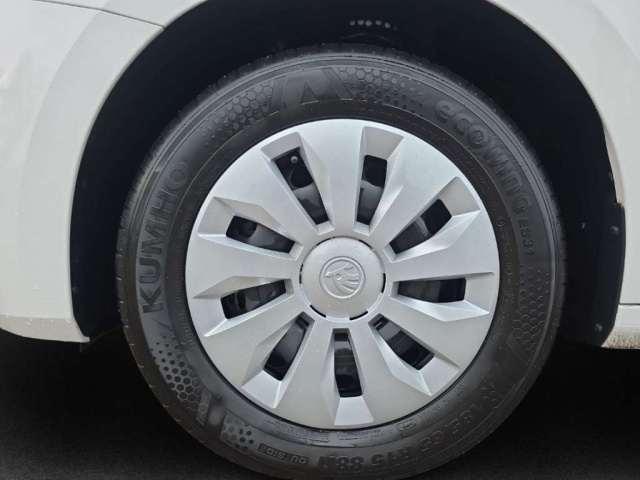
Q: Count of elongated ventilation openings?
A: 9